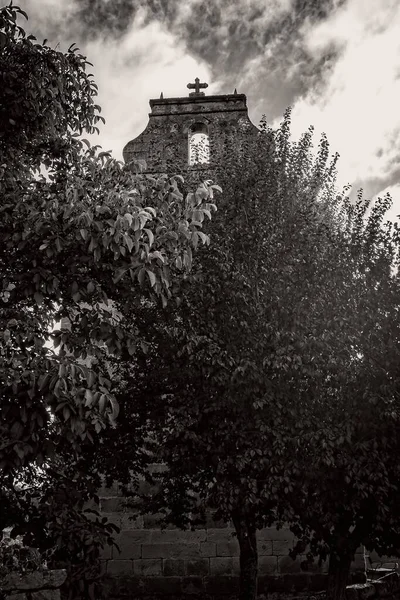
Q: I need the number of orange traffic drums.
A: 0